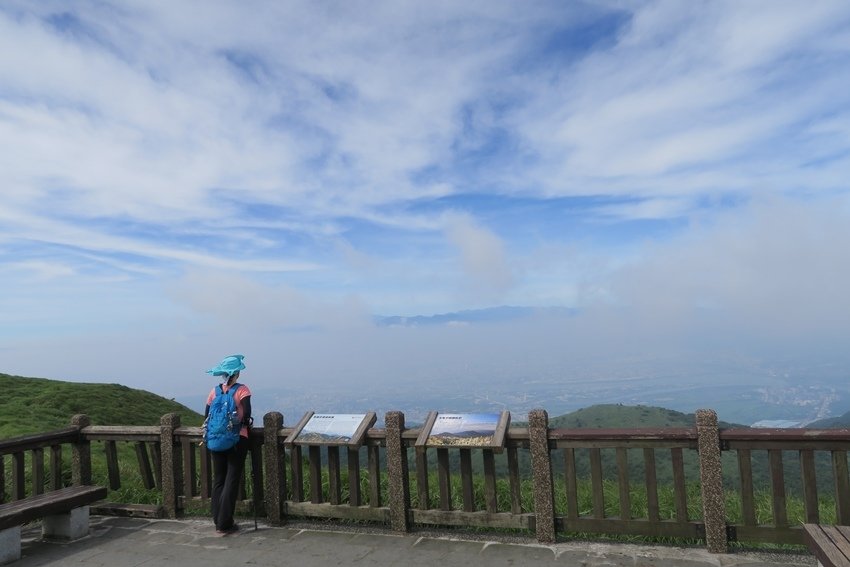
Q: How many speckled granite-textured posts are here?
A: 6